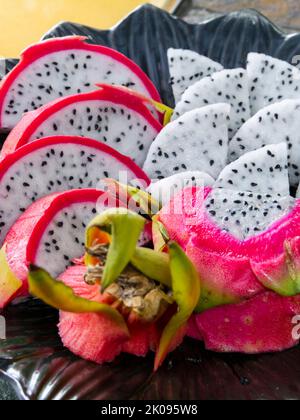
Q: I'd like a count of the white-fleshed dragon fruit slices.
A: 11